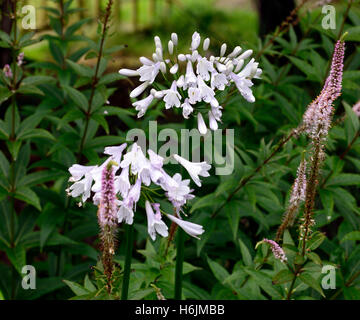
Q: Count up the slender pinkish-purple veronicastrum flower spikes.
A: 4